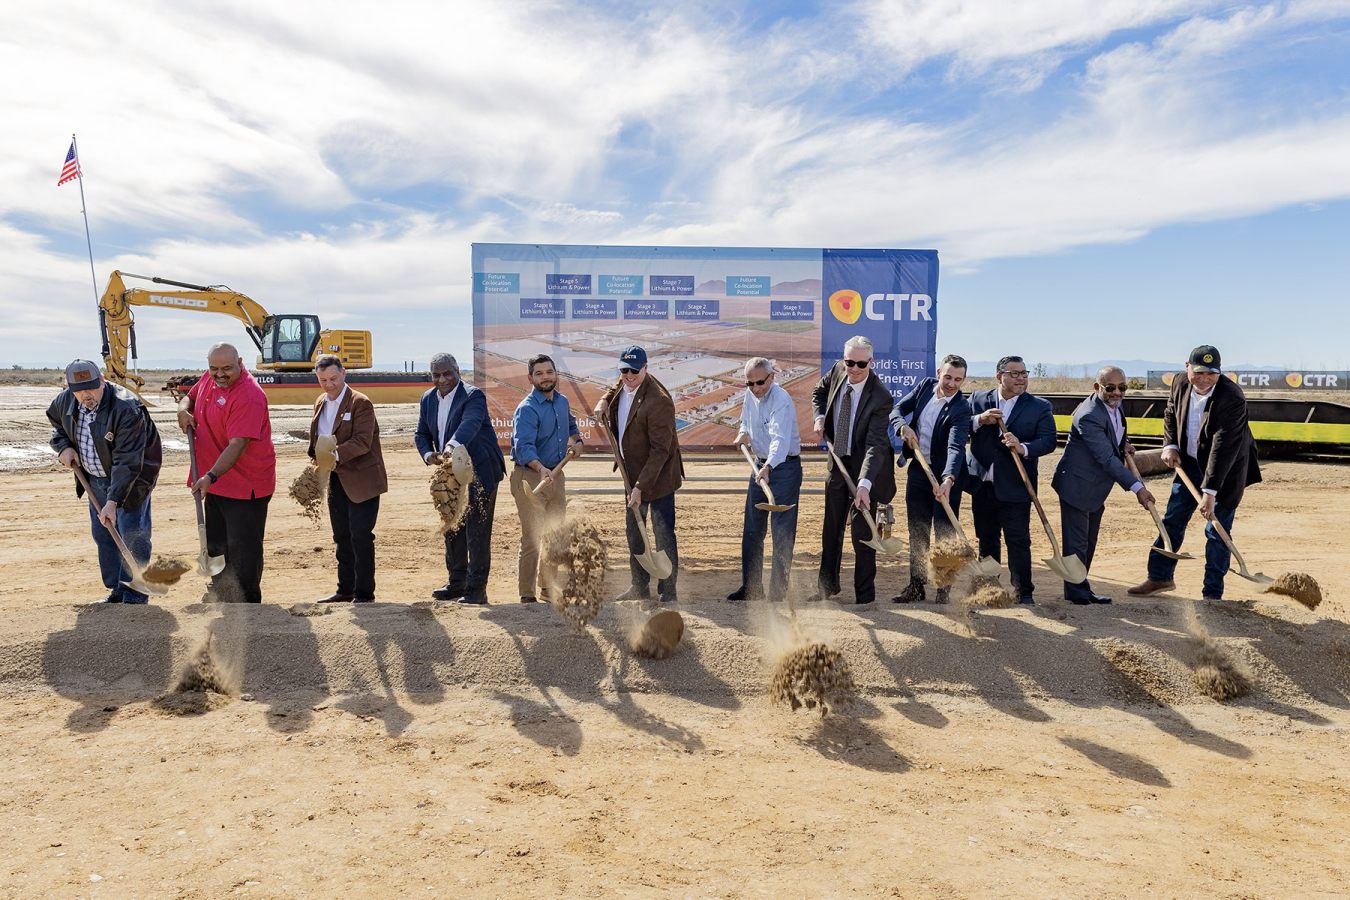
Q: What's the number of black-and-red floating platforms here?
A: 1